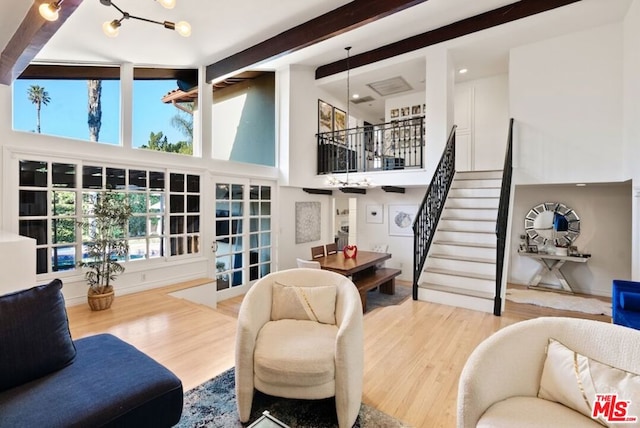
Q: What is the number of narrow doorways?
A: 1